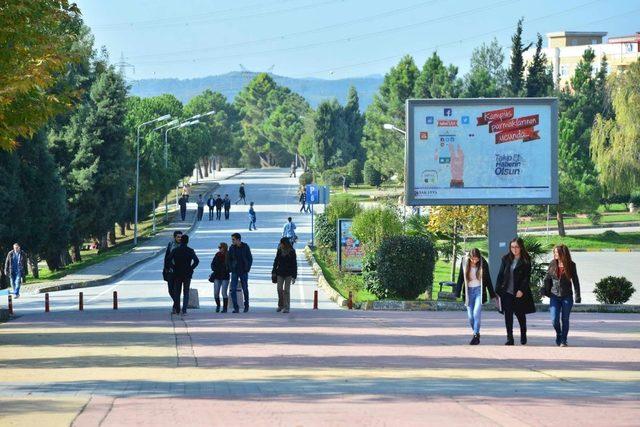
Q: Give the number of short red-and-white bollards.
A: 6